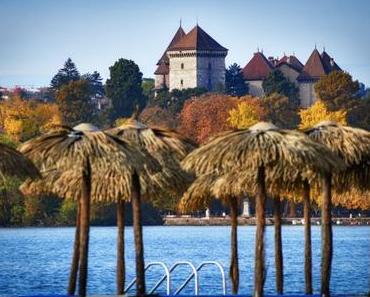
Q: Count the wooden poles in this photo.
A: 9